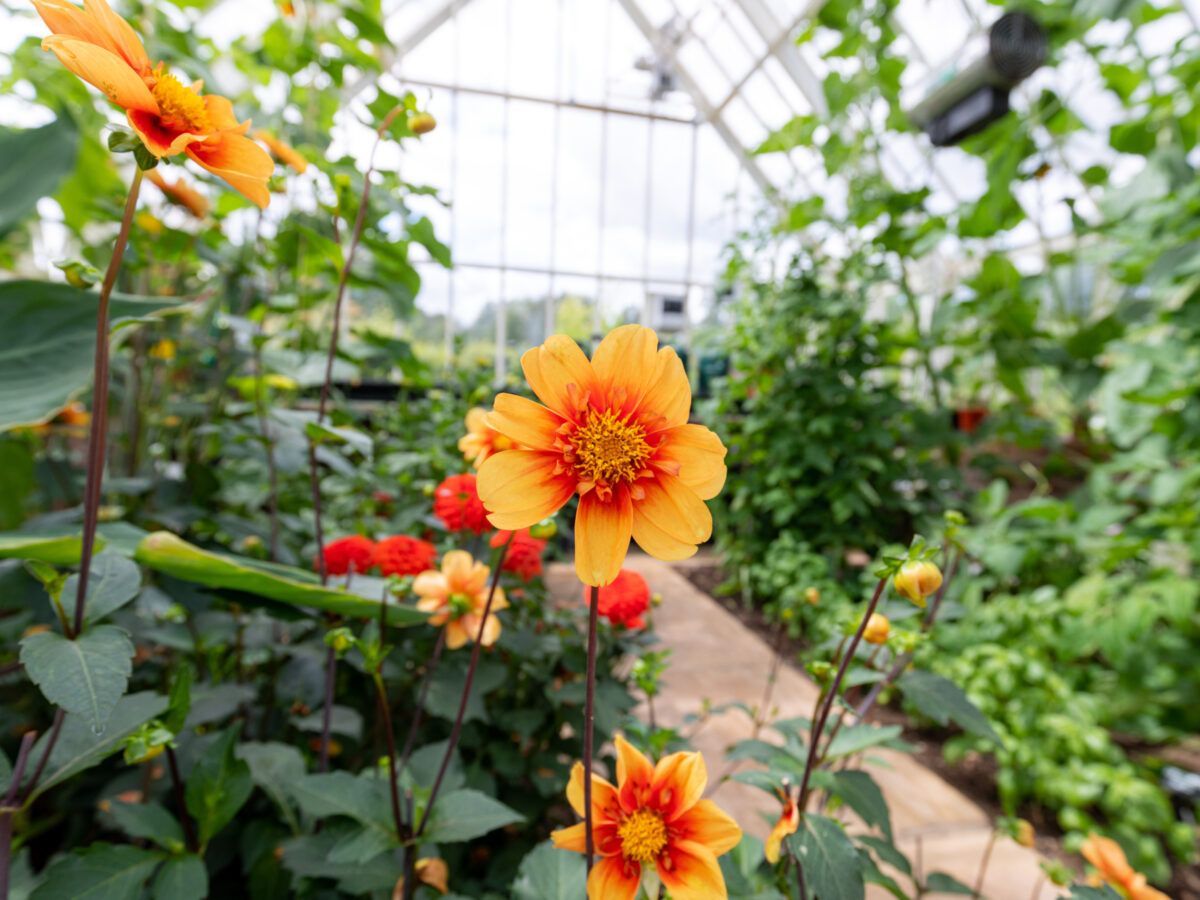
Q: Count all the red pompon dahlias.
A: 5